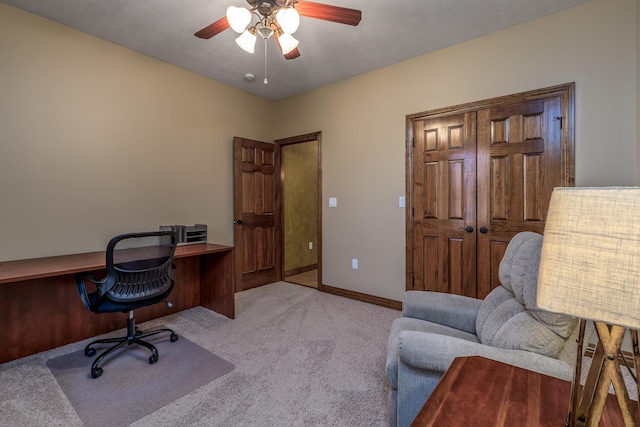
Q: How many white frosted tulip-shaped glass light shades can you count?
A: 4